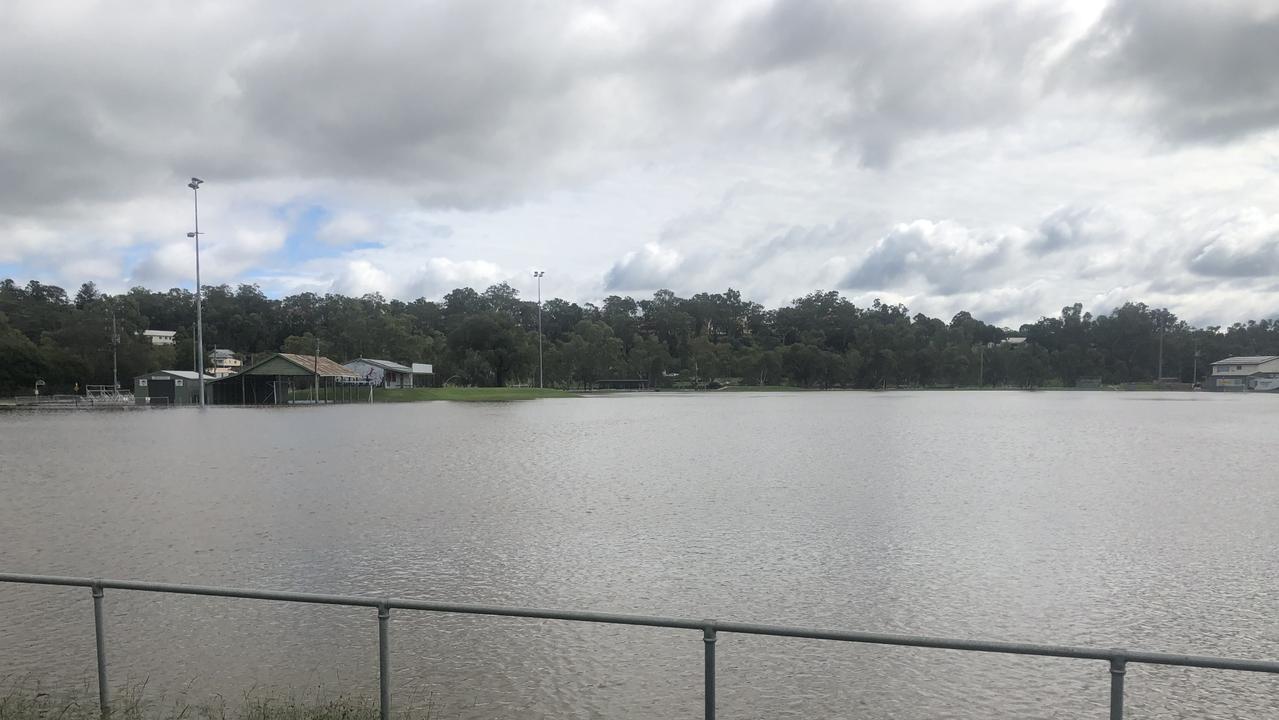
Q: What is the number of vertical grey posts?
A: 4